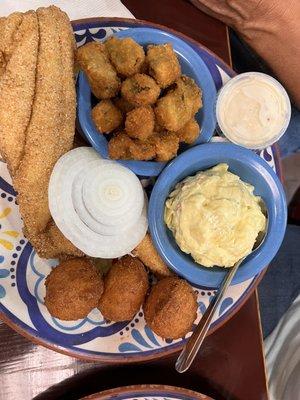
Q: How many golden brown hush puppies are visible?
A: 3